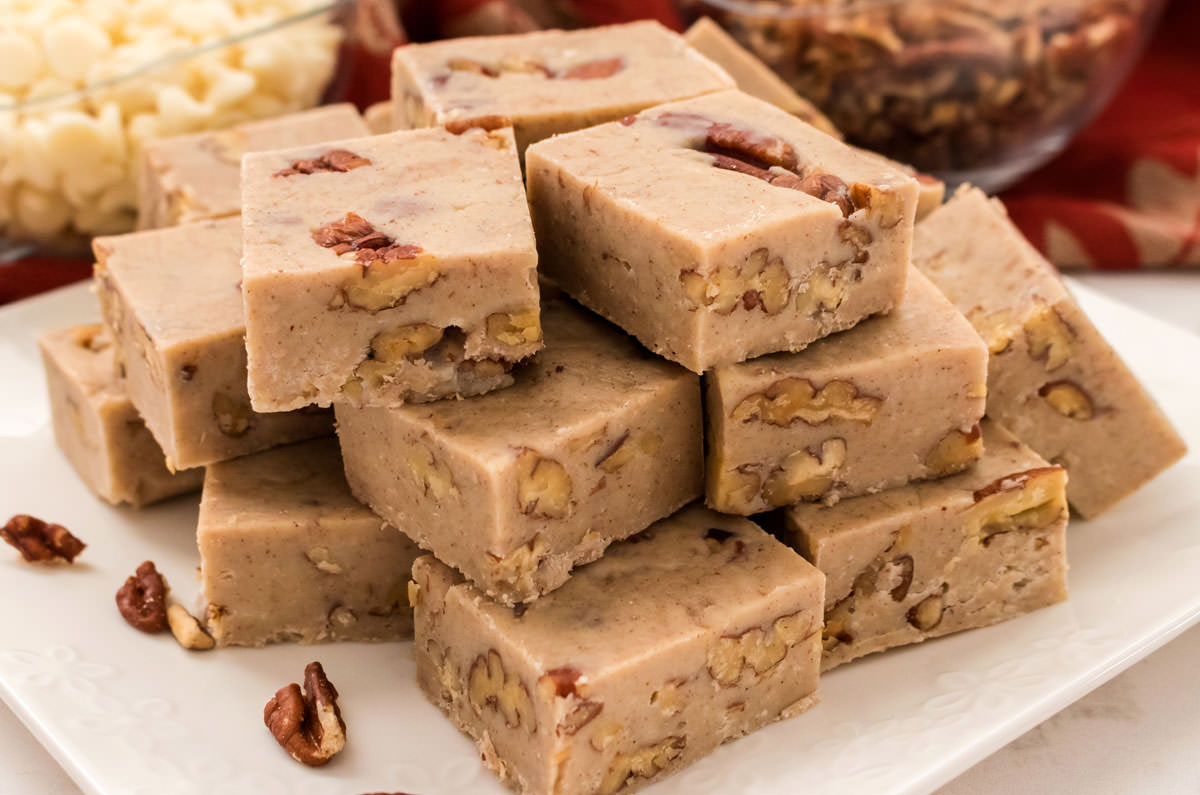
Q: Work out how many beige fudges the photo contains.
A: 15